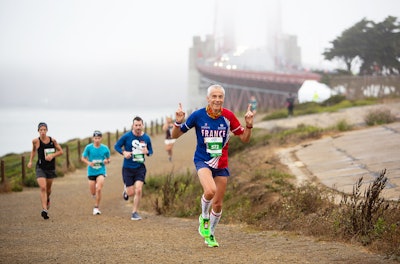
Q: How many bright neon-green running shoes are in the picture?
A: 2